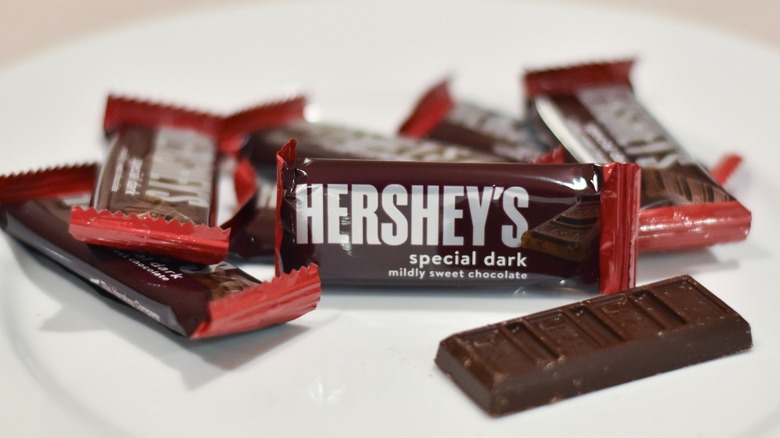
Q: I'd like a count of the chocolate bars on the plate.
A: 8